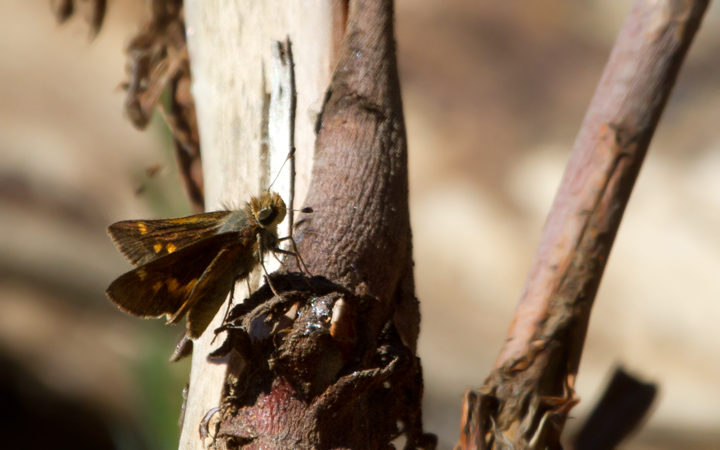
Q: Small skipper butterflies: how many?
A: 1